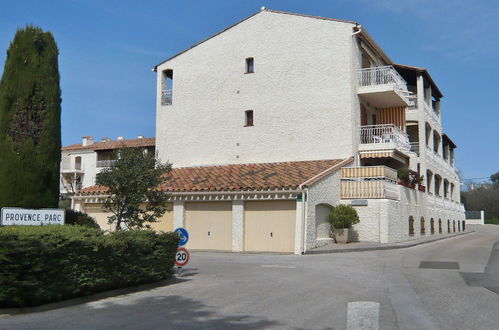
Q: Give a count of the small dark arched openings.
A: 8